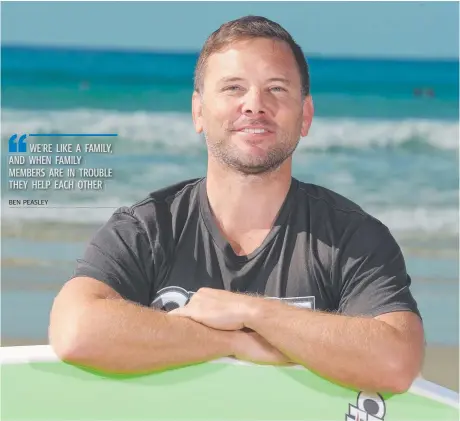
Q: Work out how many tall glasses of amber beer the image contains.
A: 0